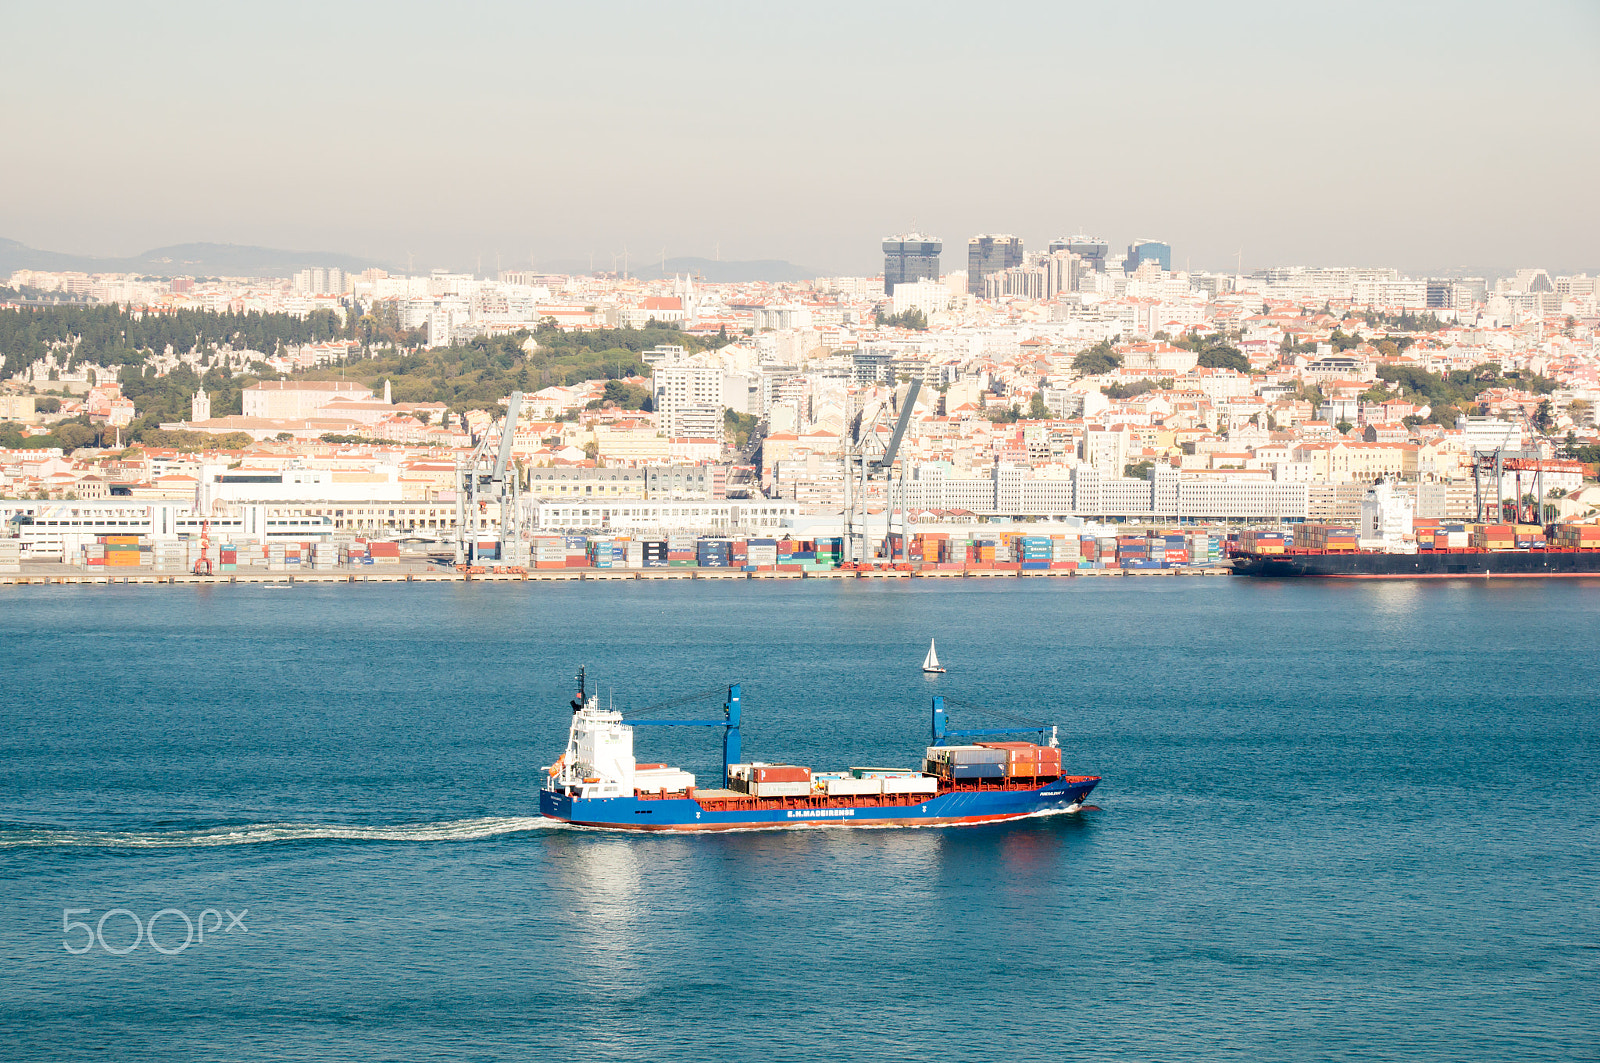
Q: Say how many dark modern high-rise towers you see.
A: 4